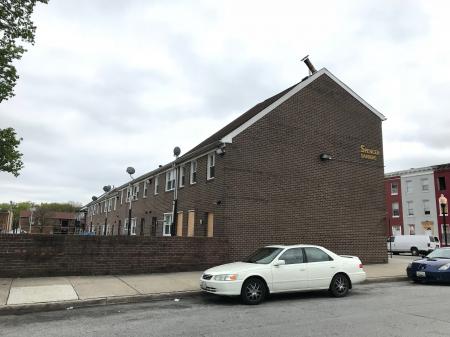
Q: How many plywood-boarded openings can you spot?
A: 3